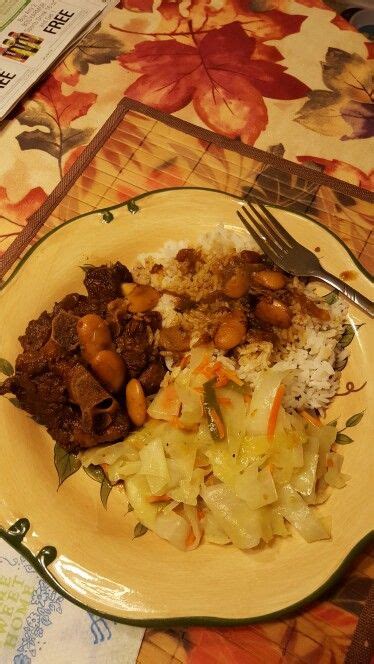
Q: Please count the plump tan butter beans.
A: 8